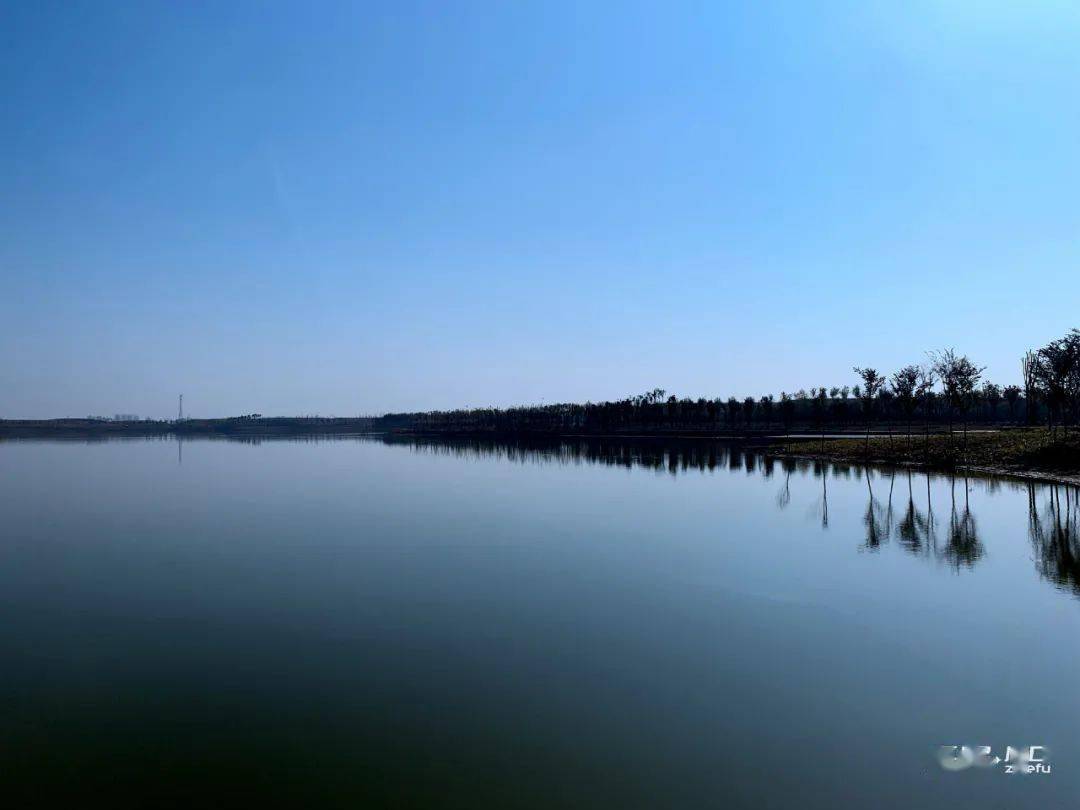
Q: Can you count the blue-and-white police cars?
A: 0